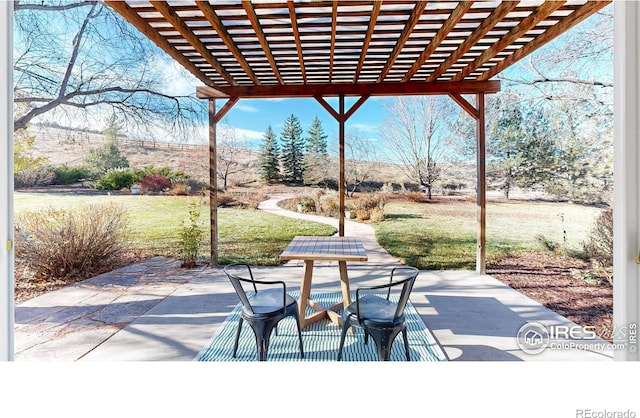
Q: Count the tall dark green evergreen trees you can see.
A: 3